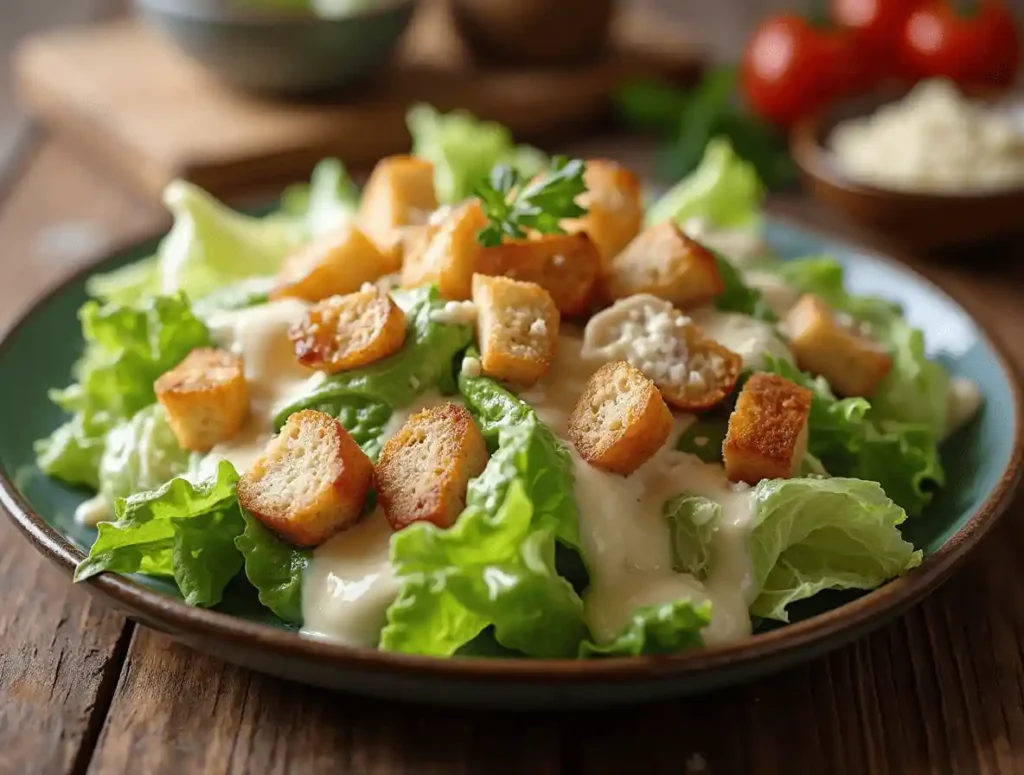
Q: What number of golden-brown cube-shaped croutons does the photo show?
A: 15